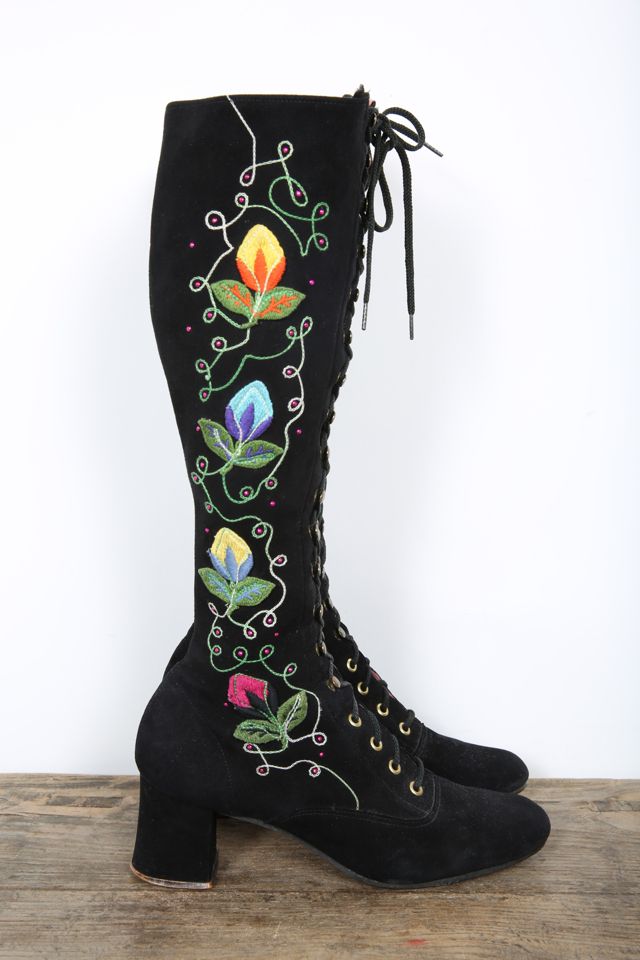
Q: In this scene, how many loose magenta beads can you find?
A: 10